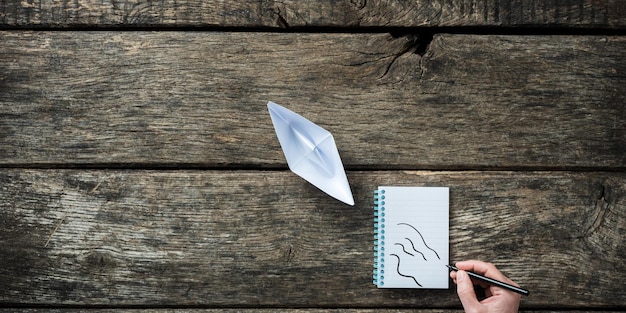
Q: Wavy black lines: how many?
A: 4